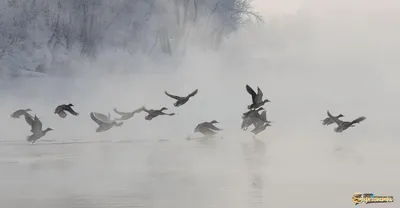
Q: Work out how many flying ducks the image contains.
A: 13